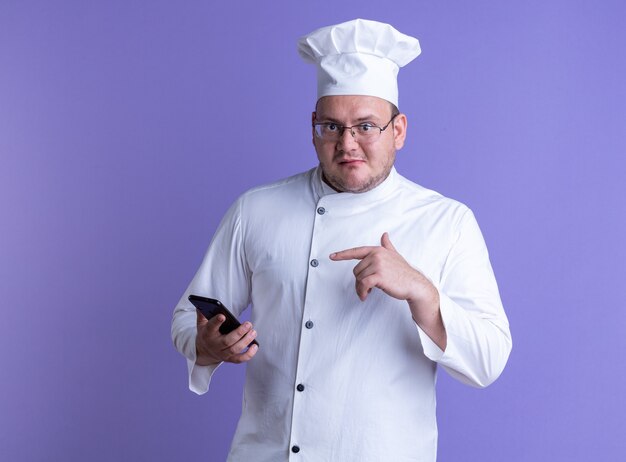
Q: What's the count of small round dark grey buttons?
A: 5